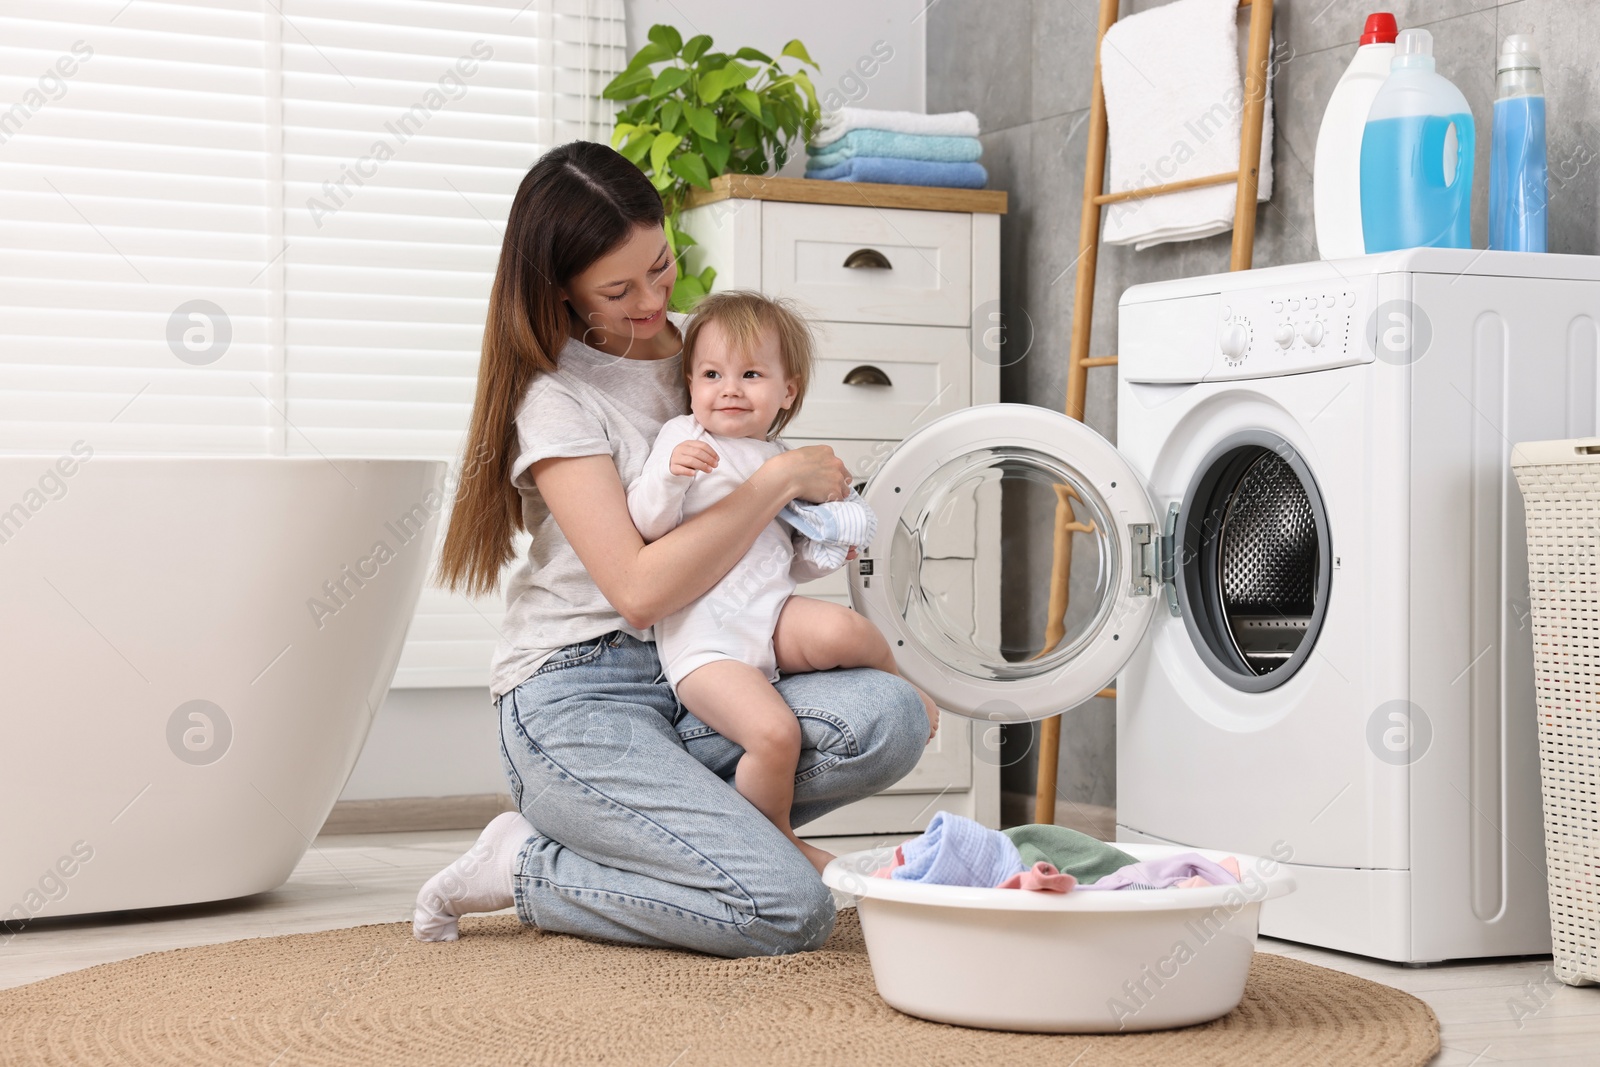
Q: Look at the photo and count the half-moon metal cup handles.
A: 2